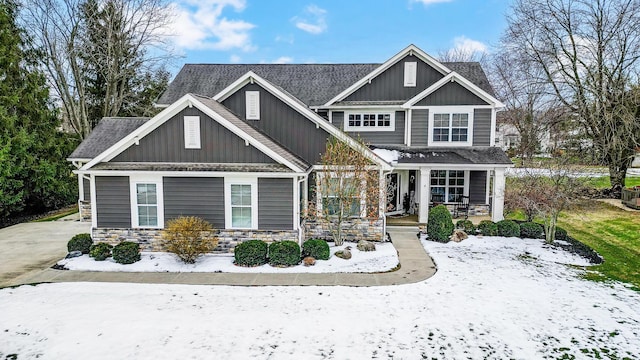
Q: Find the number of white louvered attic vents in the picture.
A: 3